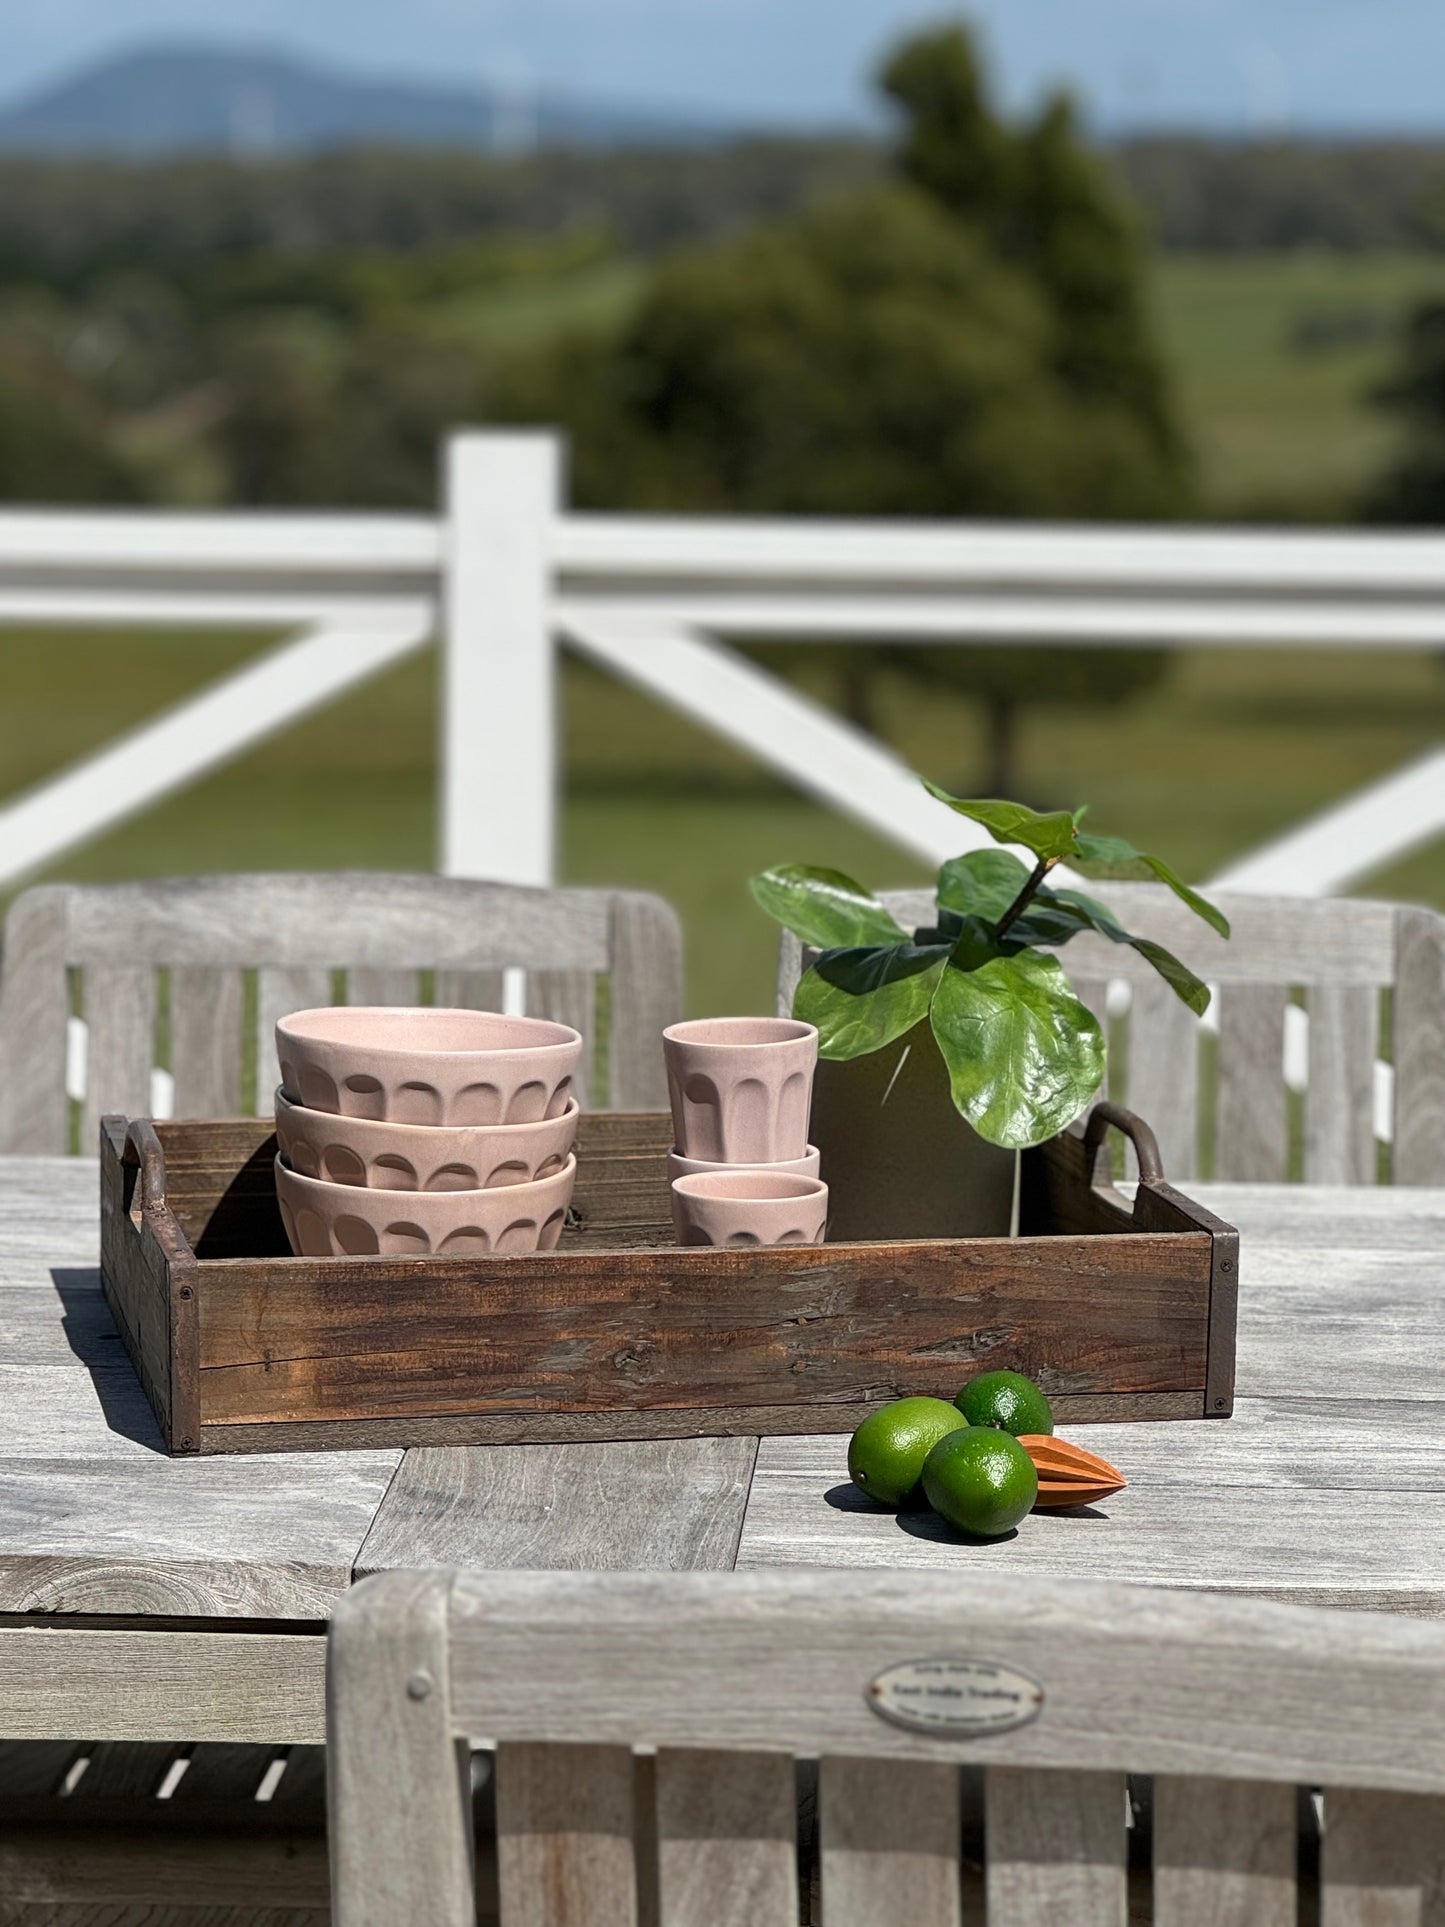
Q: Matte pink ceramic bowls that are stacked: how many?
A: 3